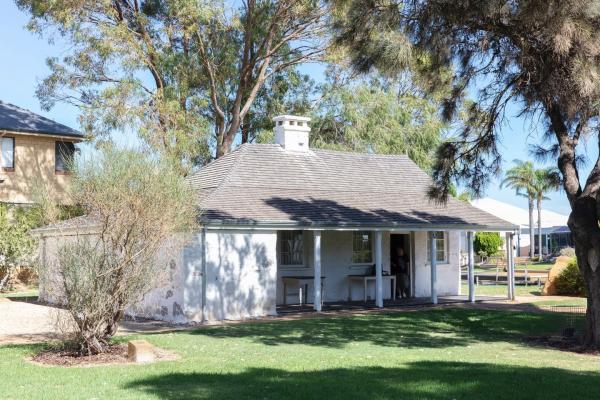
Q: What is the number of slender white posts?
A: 5